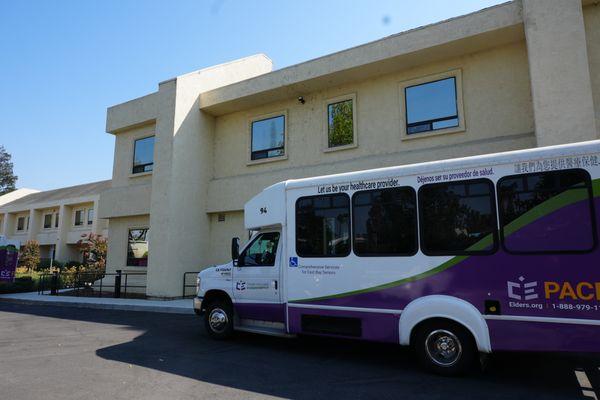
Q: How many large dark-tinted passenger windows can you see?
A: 4